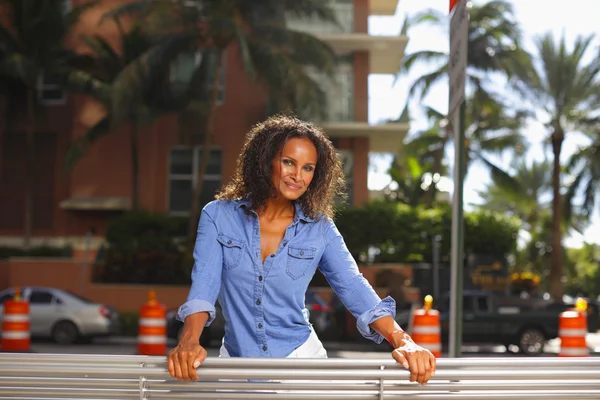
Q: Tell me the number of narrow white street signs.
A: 1